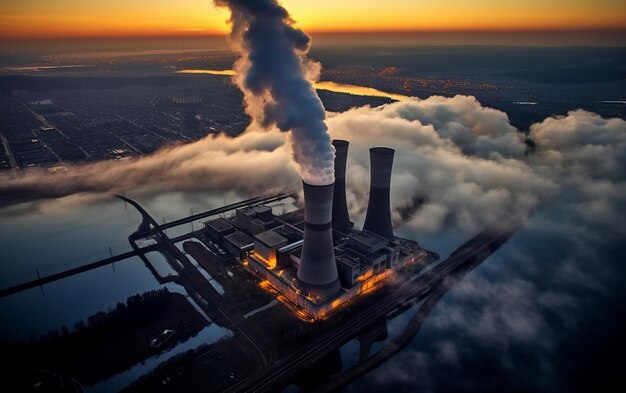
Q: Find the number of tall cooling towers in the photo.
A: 3